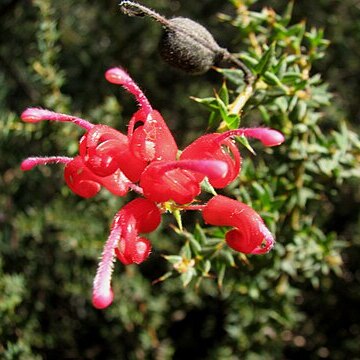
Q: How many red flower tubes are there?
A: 7